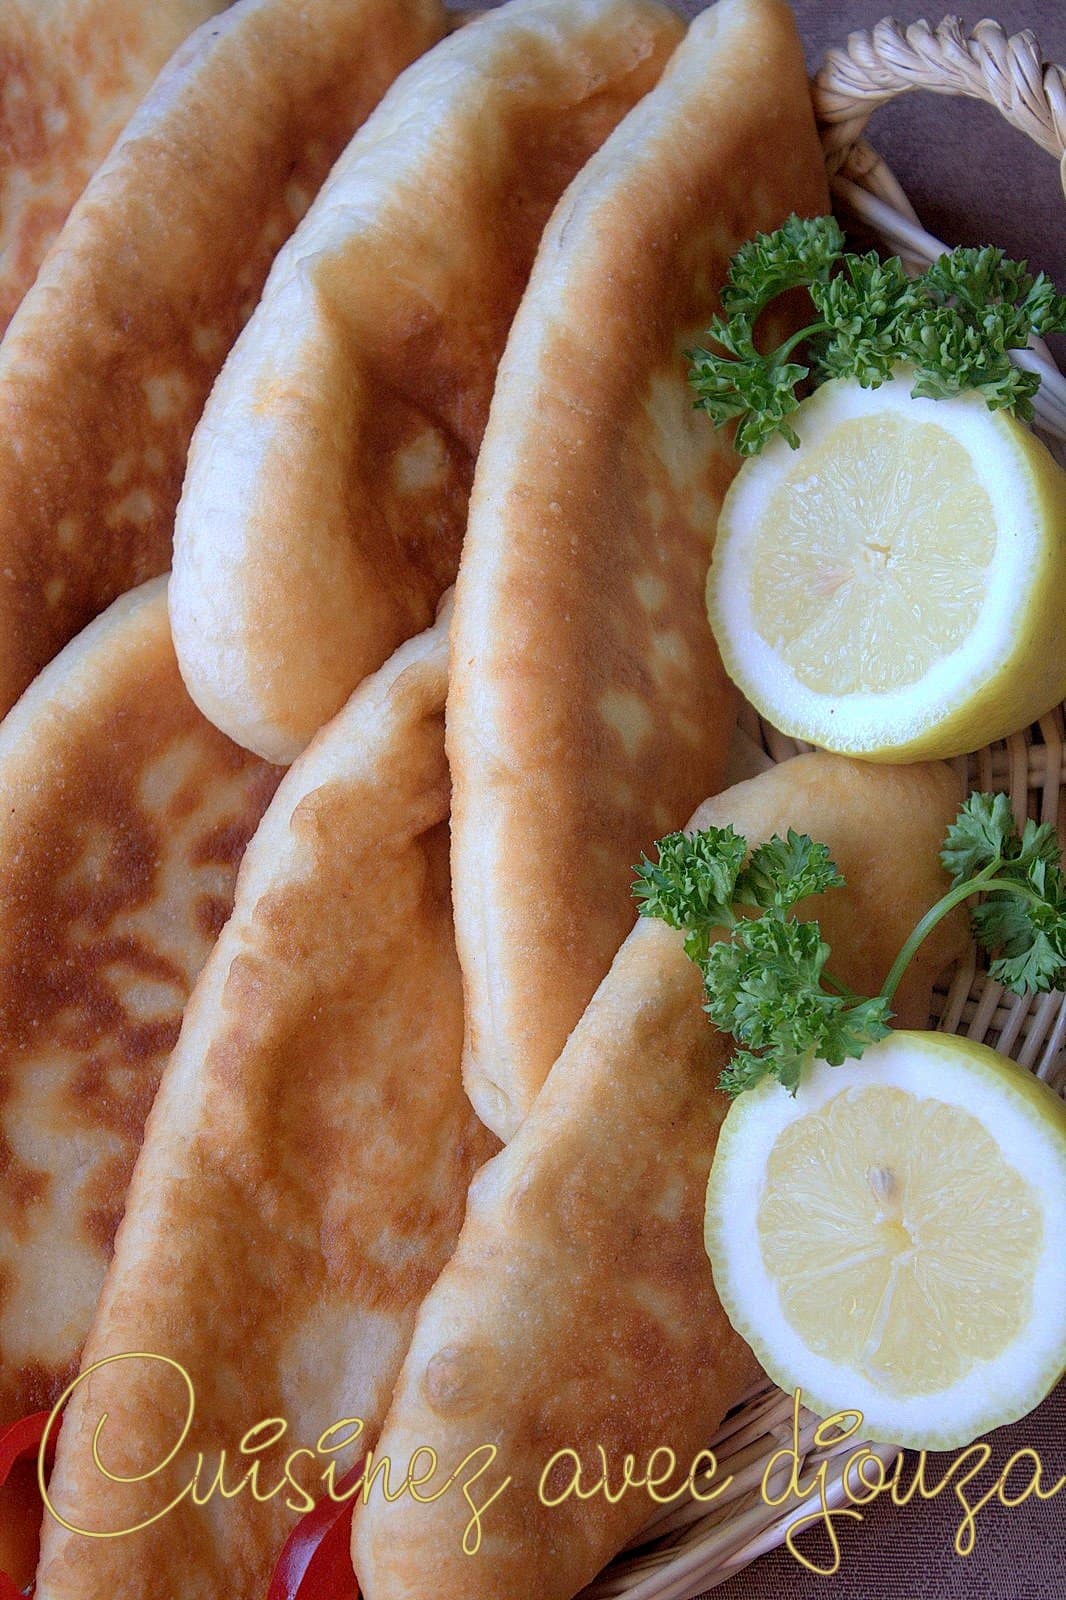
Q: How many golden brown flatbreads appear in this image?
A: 7